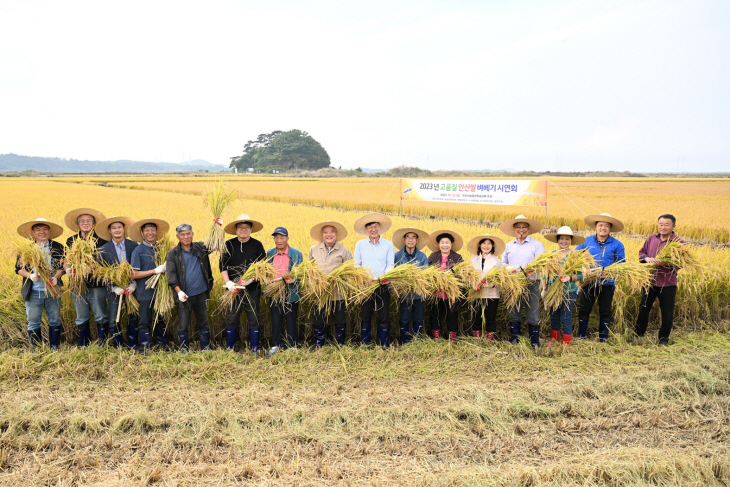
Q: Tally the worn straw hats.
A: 13